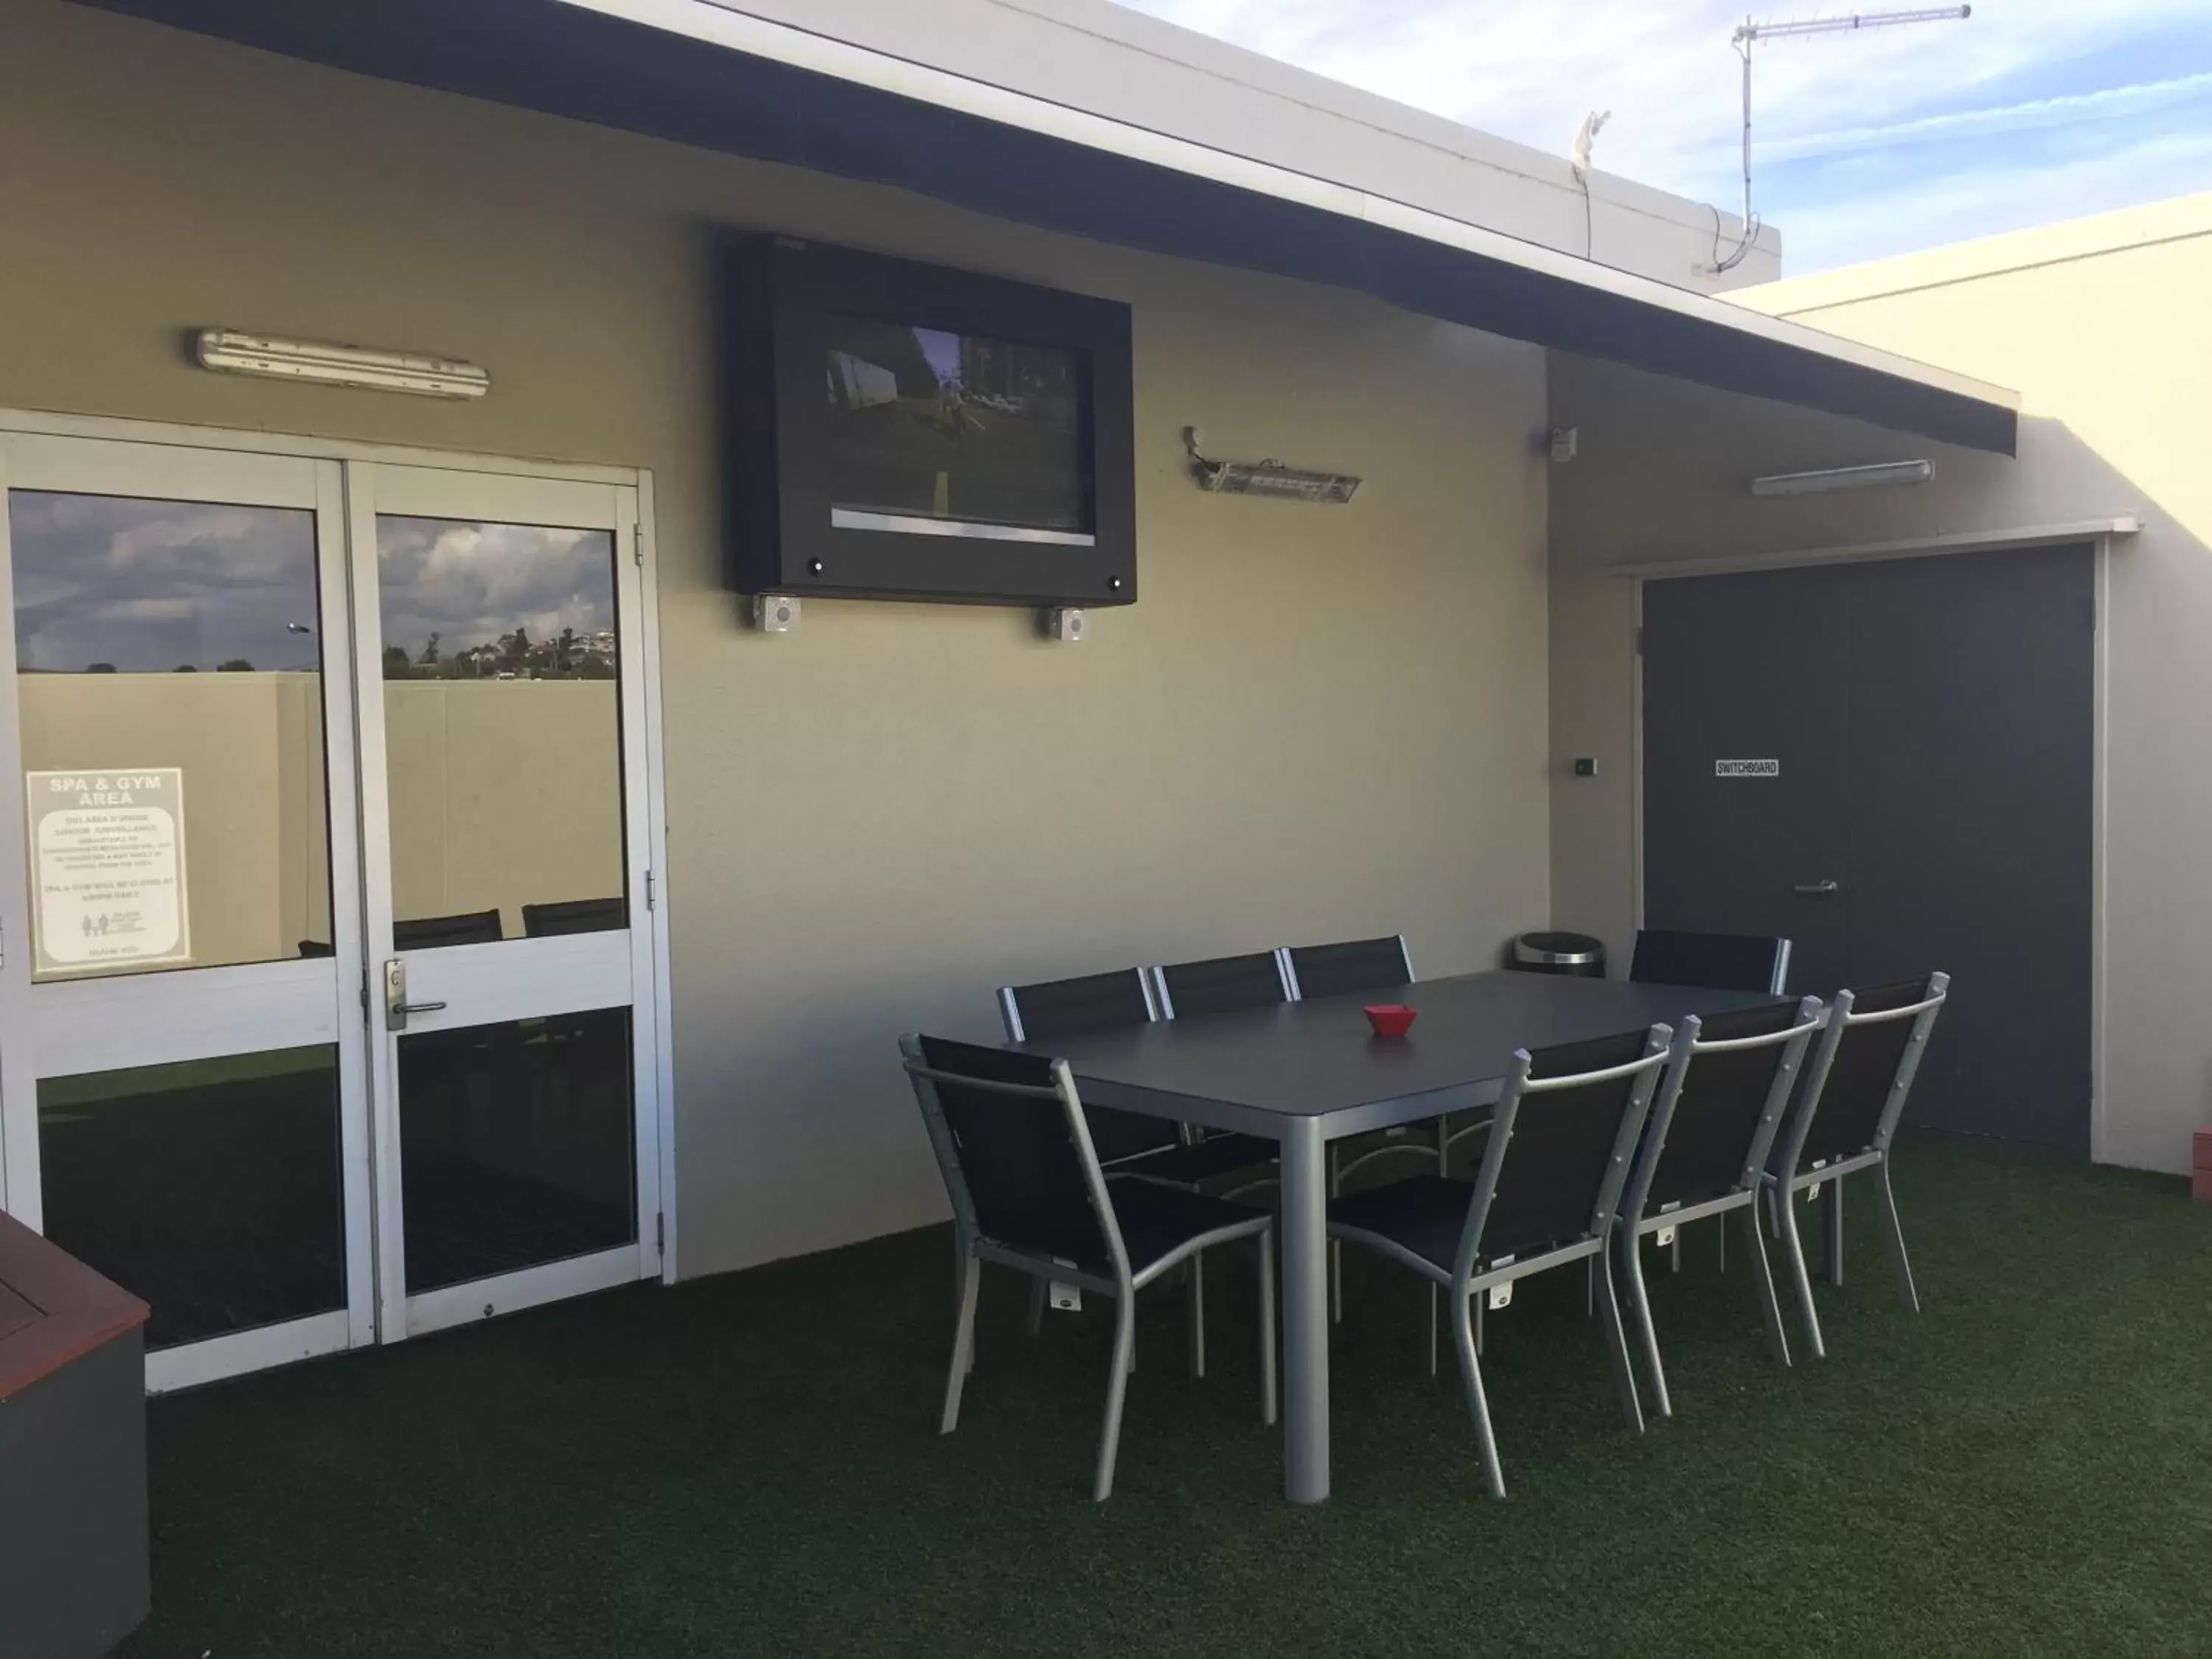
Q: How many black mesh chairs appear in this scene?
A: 8